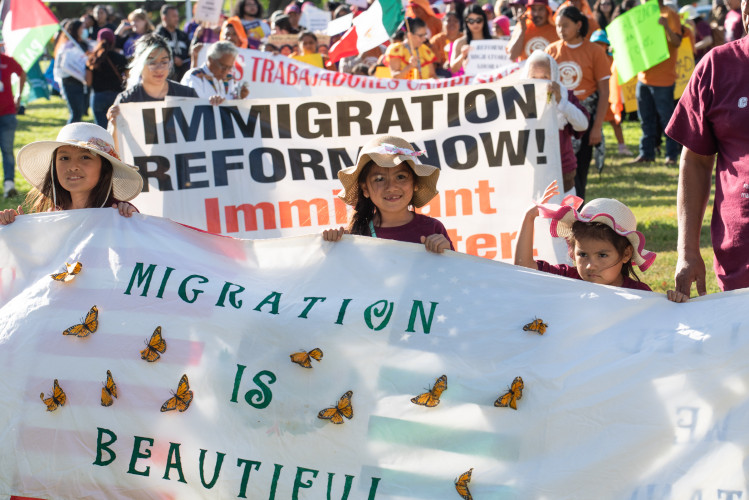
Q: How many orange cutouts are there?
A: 12